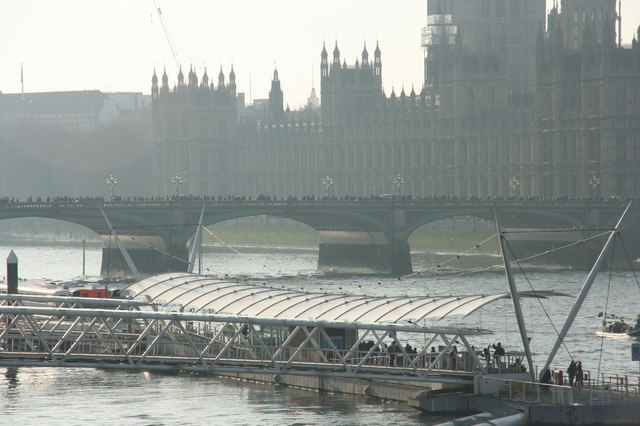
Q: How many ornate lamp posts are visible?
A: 6